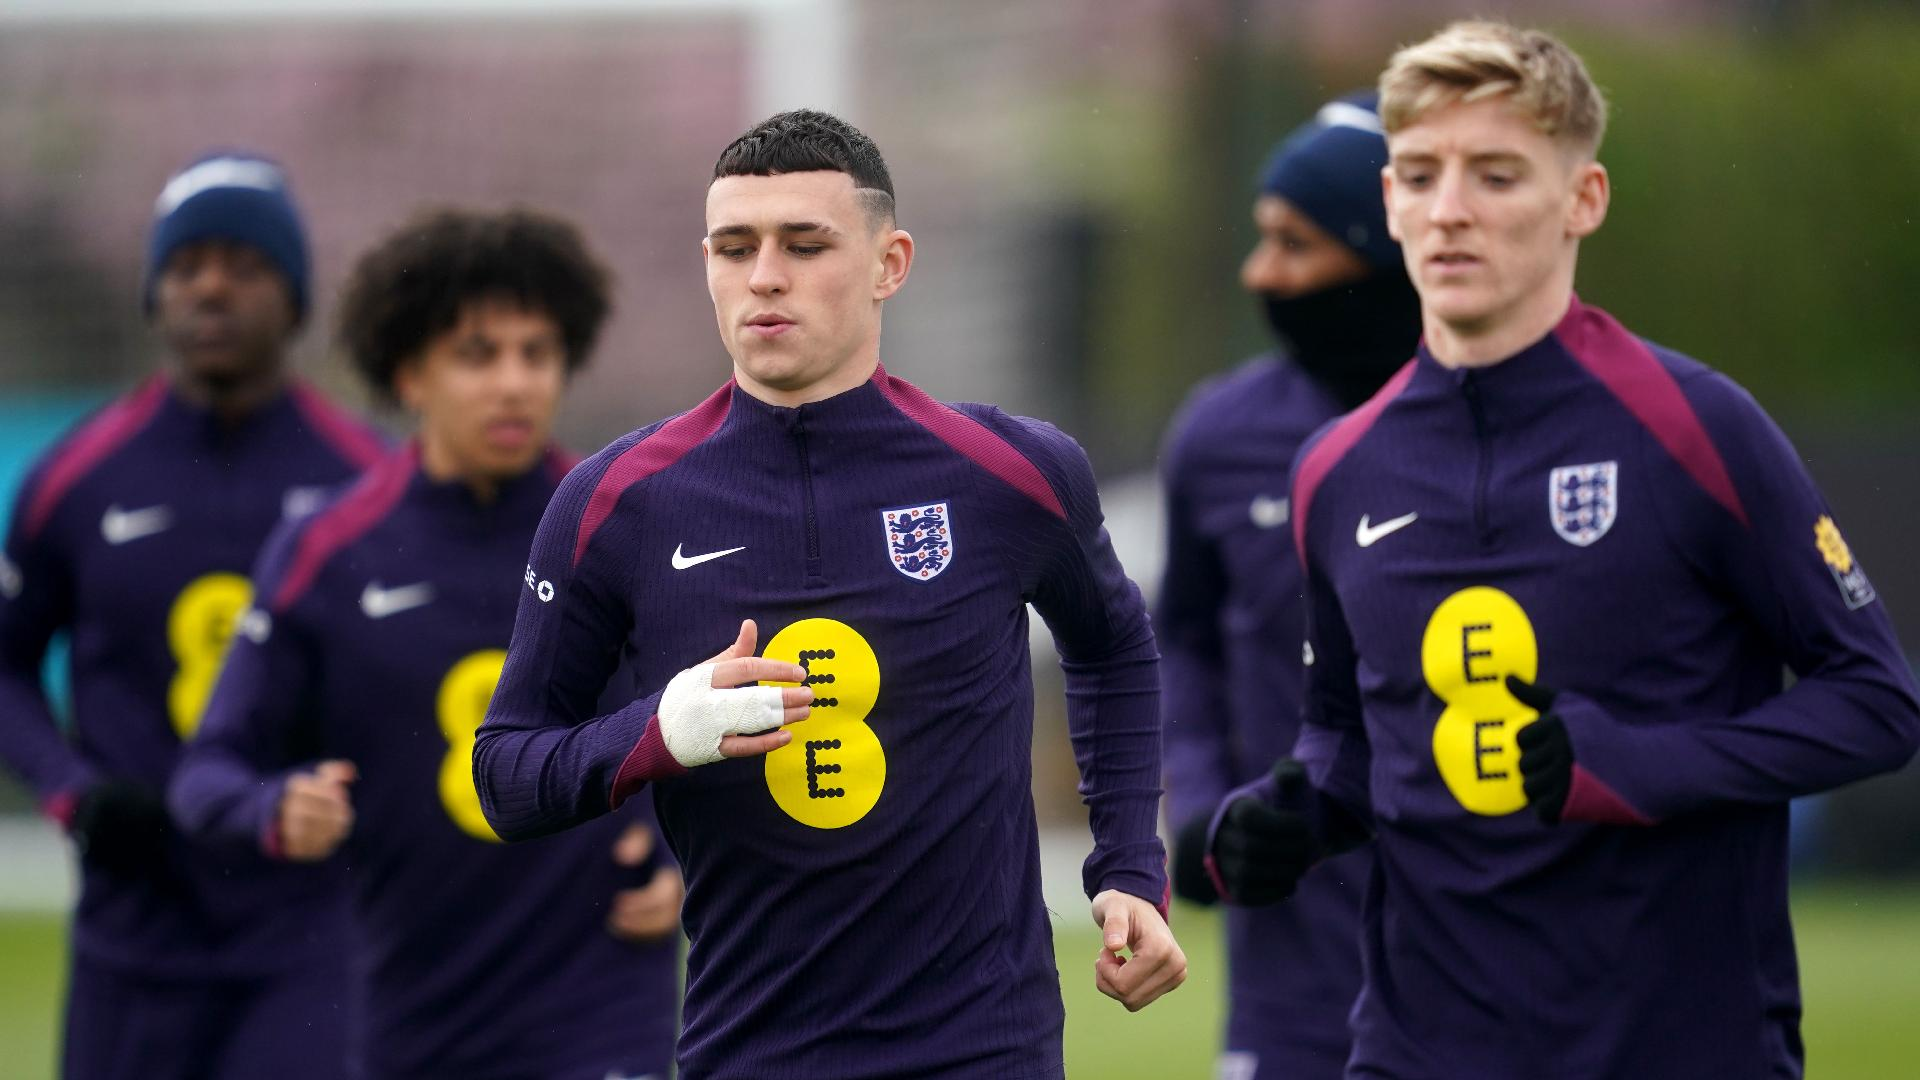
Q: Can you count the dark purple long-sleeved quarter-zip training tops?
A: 5